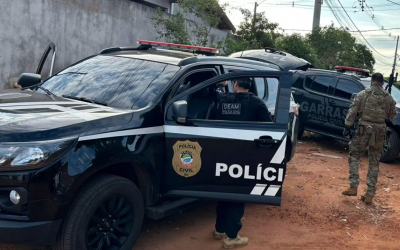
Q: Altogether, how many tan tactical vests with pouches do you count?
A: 1